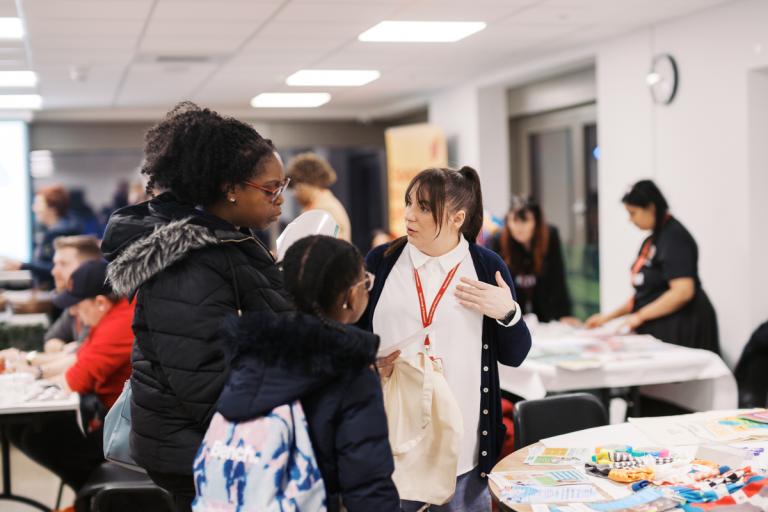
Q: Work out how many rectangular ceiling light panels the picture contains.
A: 6